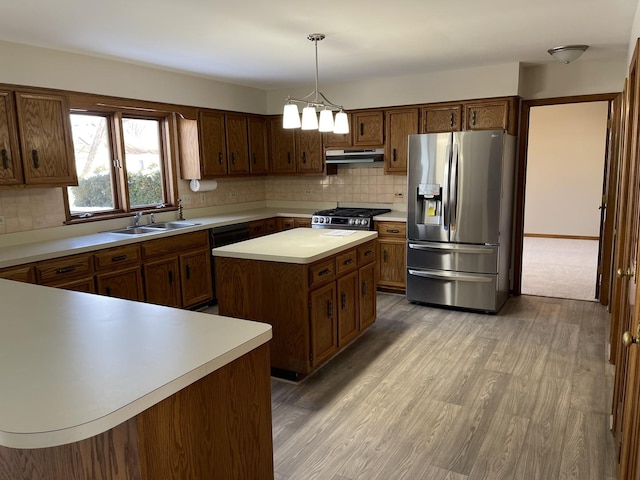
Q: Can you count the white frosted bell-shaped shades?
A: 4